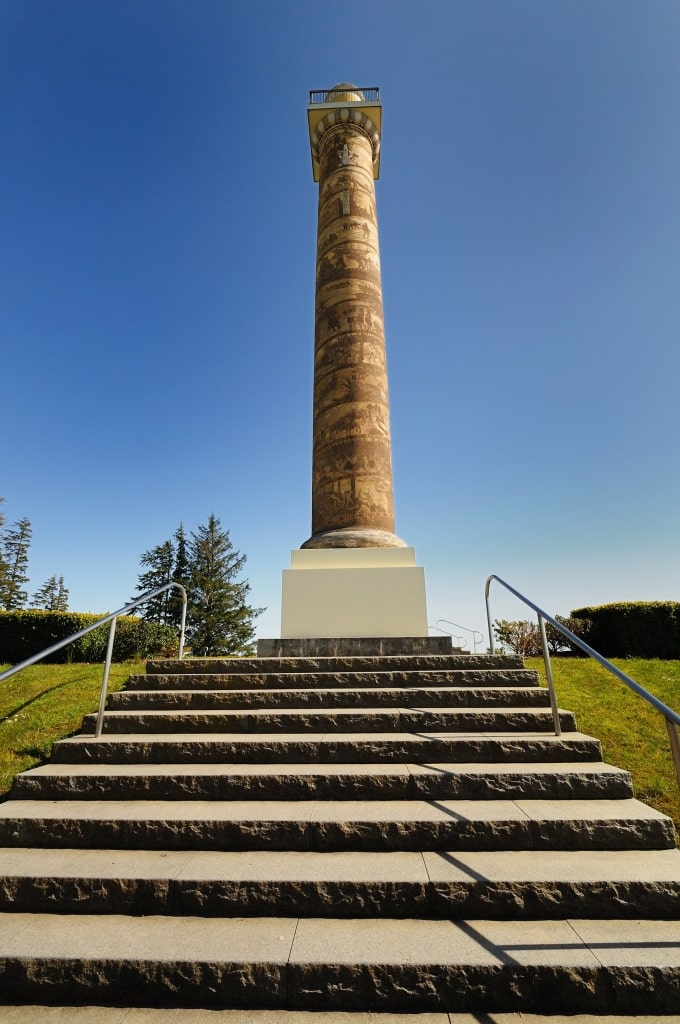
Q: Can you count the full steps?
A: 9